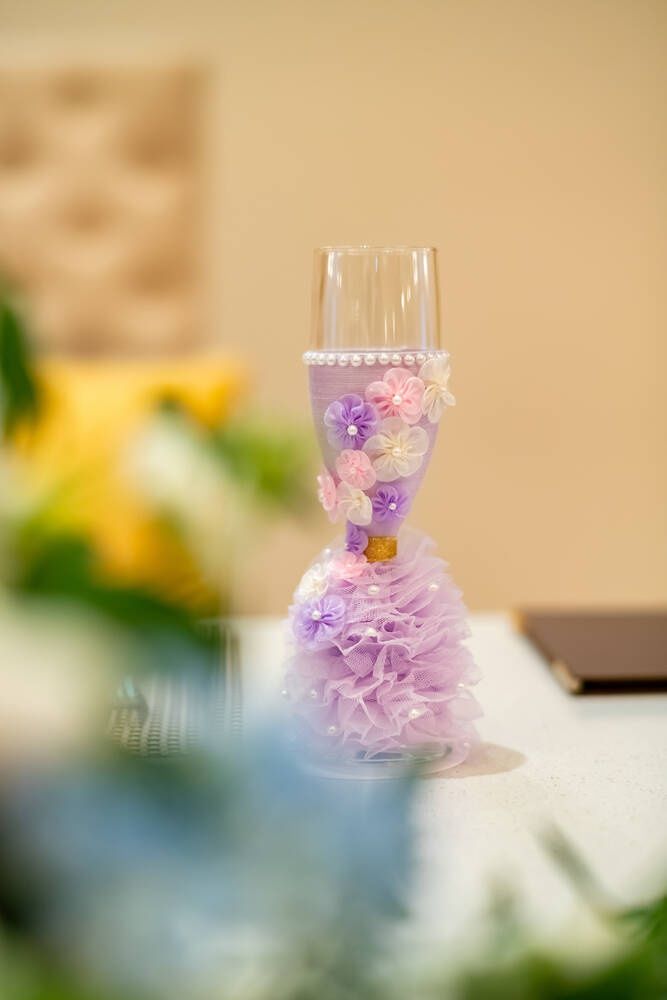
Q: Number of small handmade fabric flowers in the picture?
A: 12